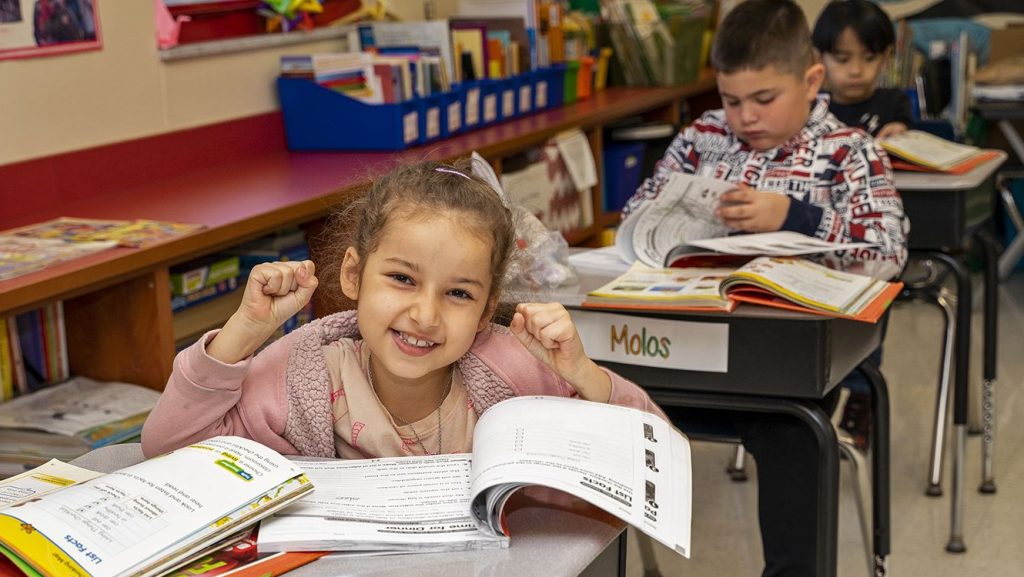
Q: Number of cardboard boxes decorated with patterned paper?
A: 0